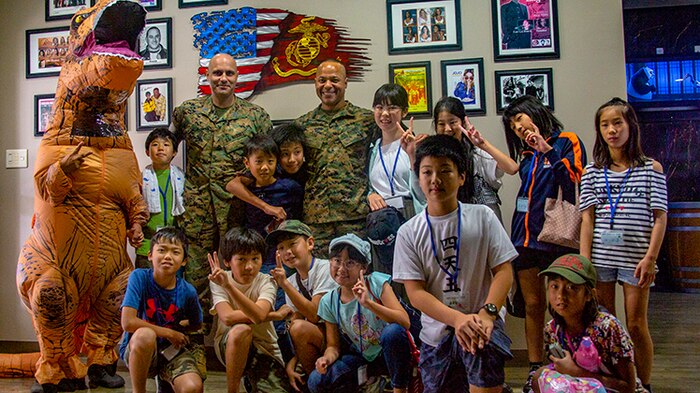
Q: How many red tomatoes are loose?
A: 0